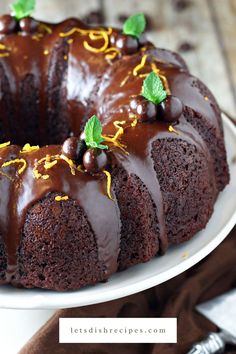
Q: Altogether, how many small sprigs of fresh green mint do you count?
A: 4